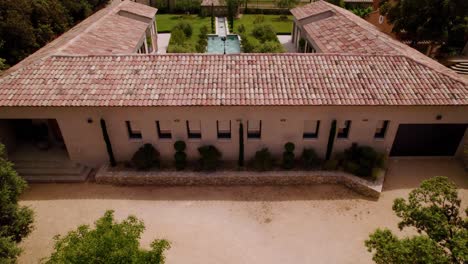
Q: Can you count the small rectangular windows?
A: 8